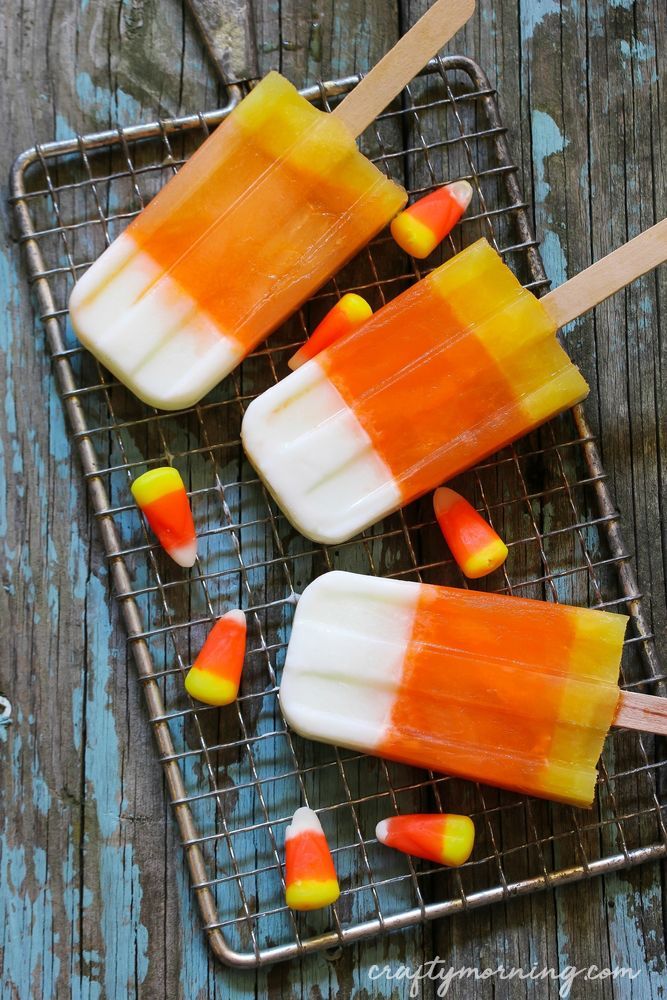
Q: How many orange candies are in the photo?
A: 7